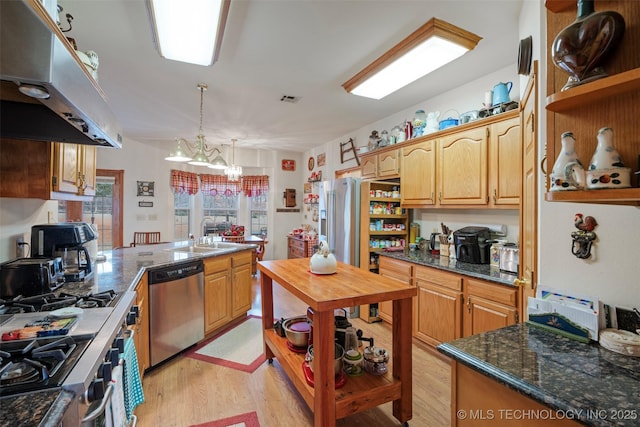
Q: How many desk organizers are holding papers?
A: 1